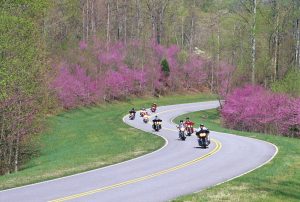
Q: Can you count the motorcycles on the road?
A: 8